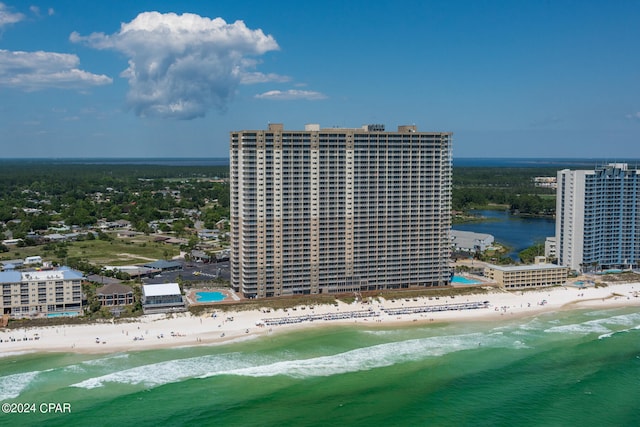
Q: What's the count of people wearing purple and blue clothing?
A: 0